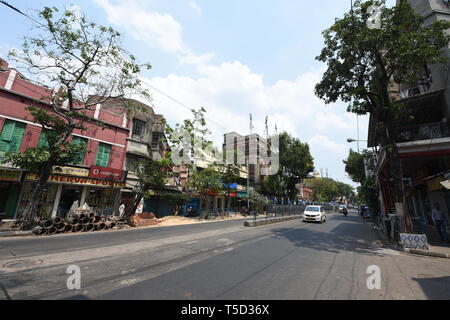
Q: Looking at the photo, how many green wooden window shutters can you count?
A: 4